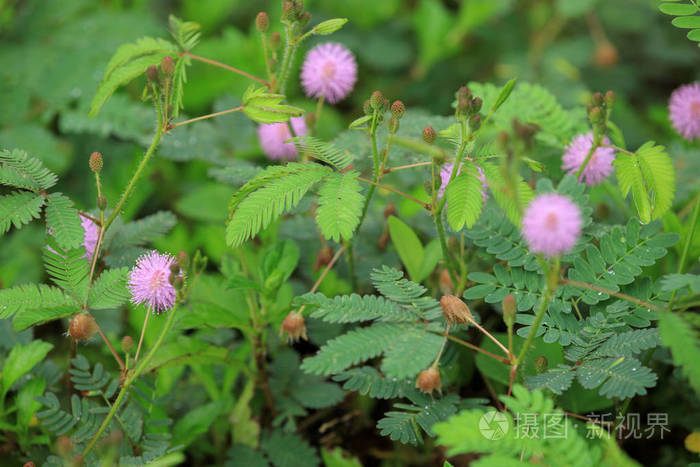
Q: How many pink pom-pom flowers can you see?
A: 8